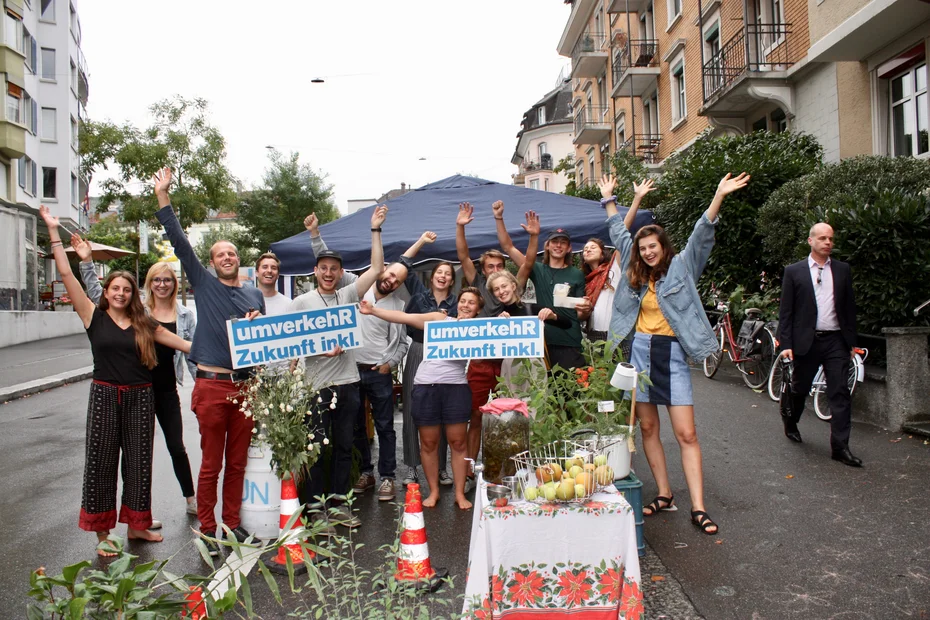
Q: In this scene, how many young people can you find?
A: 13